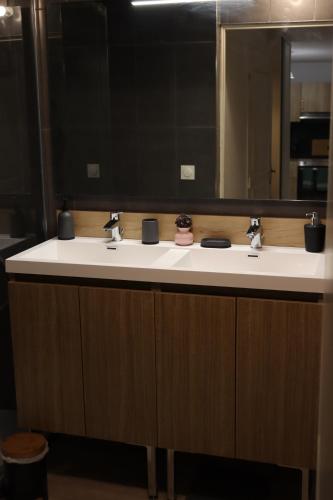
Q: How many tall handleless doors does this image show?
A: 4